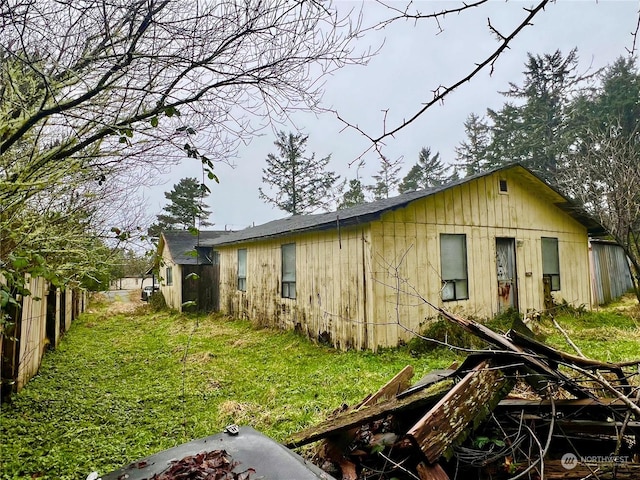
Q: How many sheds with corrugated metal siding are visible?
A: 1